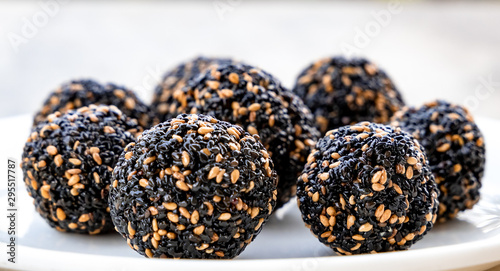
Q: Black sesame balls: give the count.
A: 8